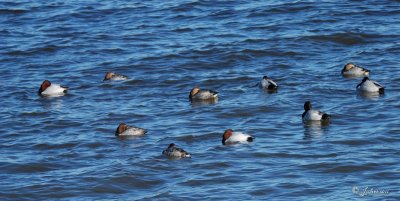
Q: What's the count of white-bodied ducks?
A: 5